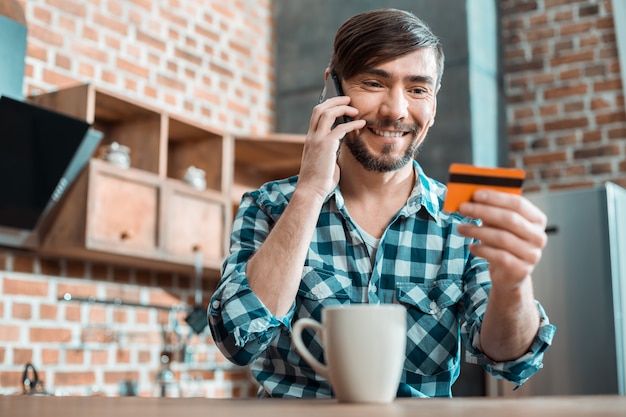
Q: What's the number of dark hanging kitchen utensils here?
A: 1